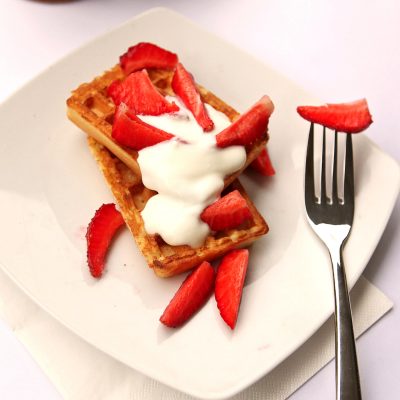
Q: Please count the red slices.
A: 11